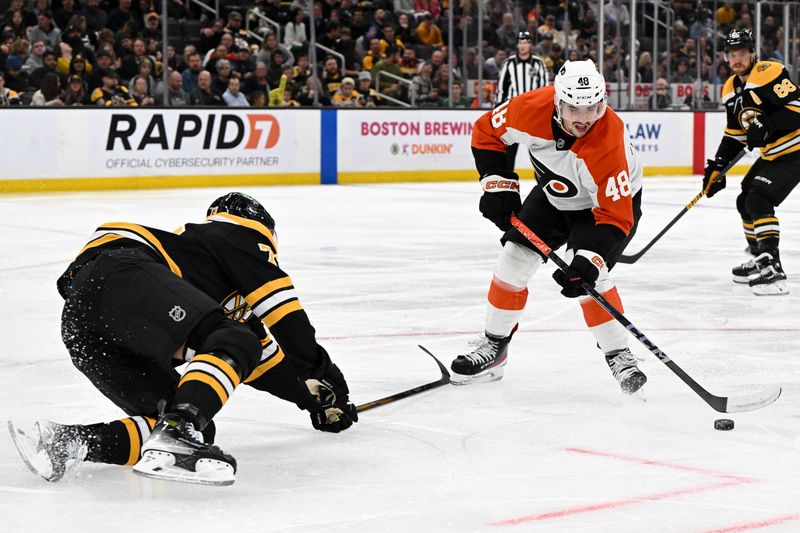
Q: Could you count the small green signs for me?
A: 0